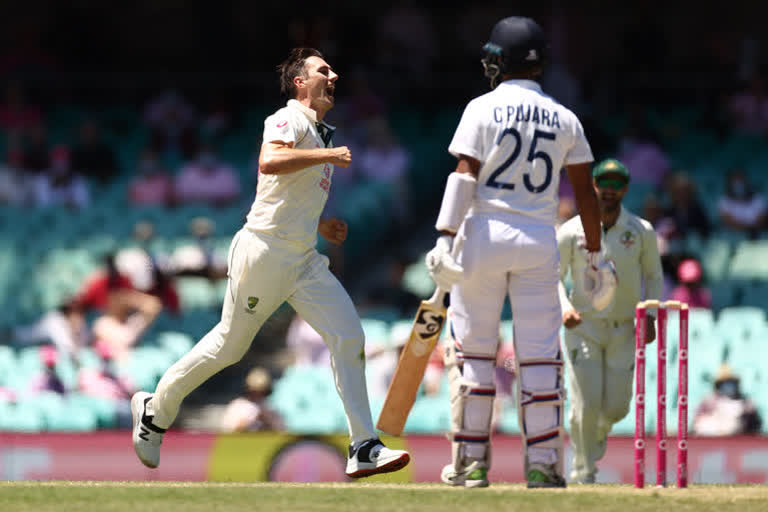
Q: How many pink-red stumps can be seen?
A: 3